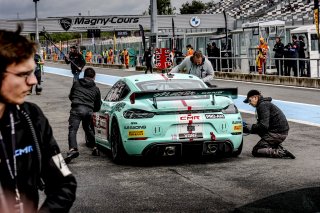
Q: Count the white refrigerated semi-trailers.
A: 0